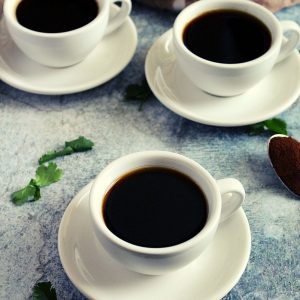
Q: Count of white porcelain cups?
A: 3